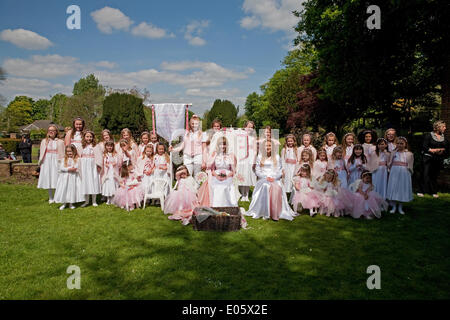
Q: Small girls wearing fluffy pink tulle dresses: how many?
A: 5